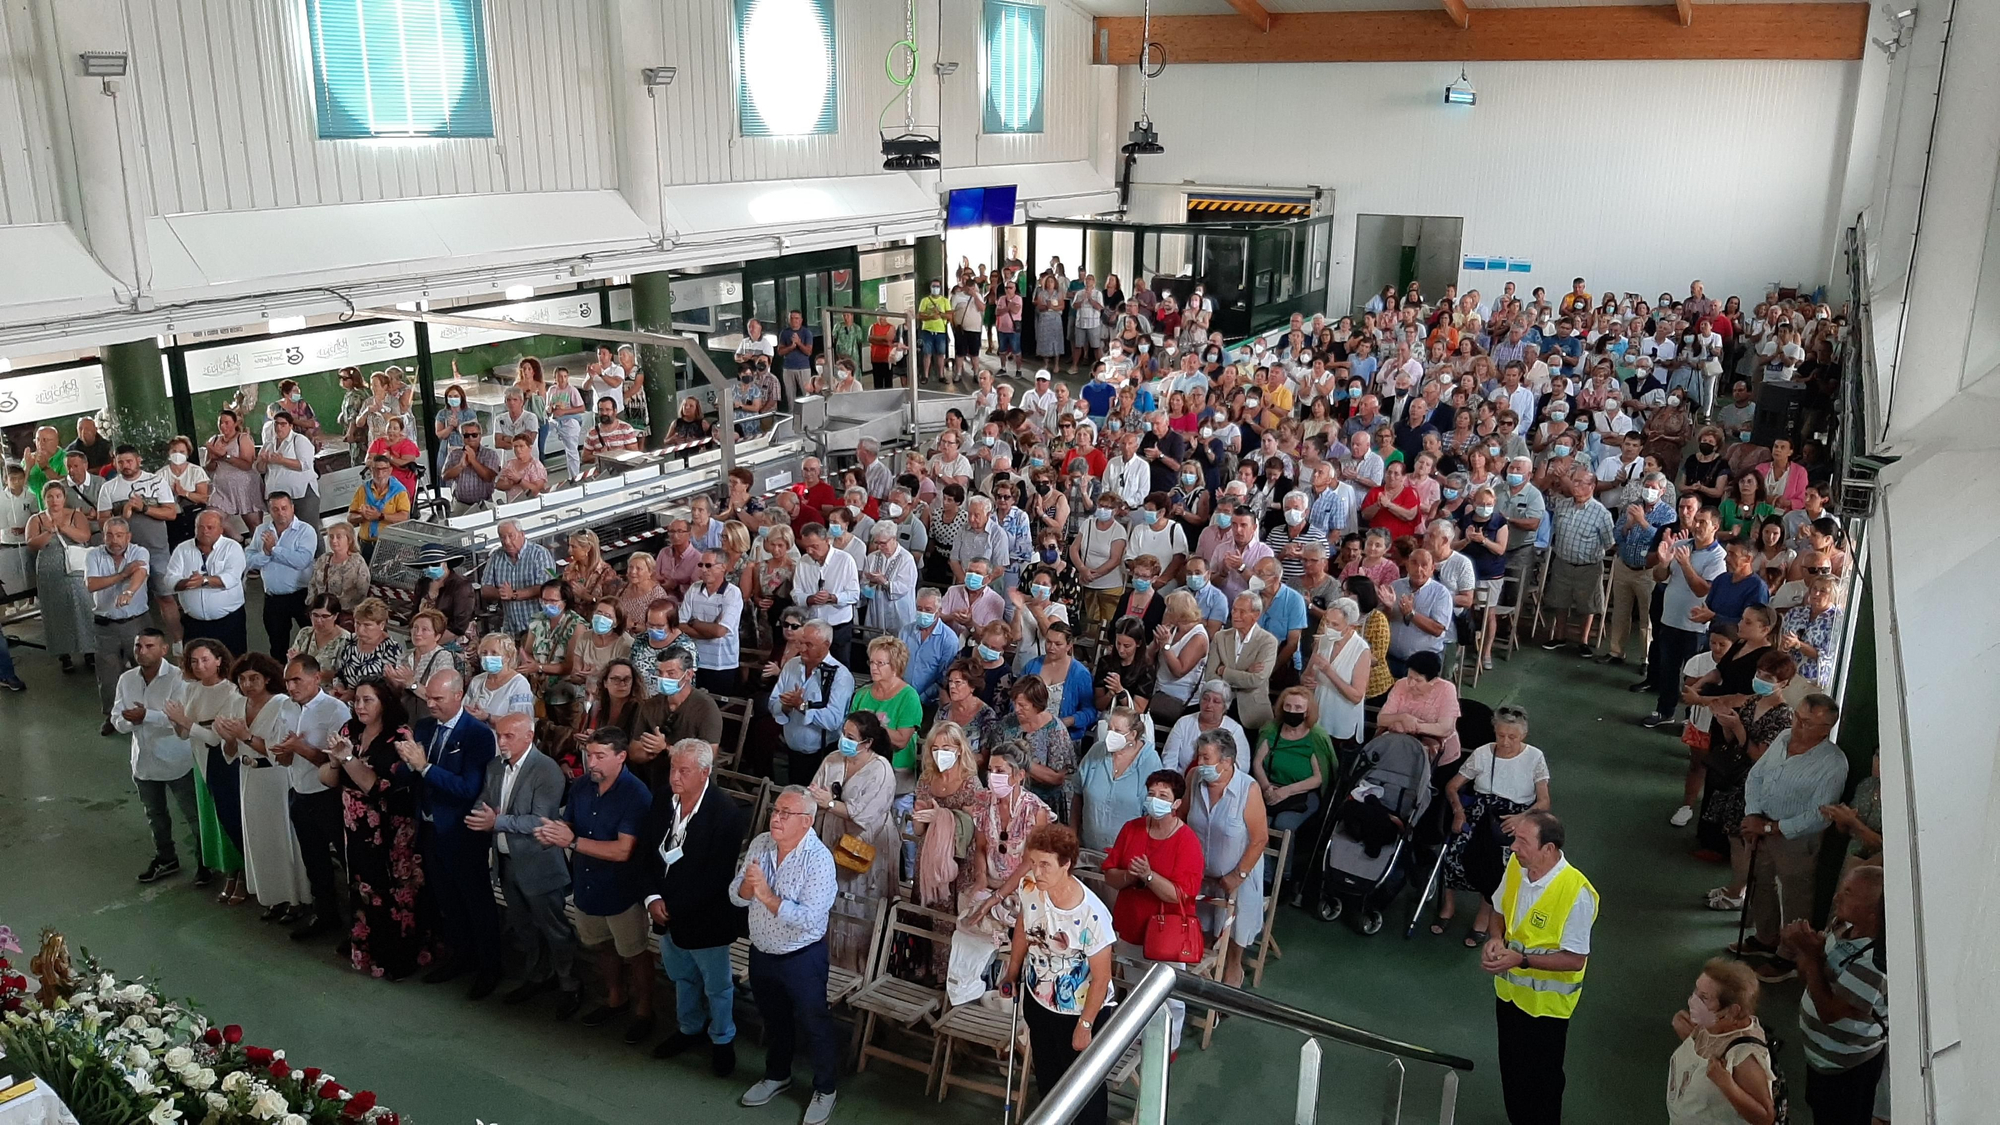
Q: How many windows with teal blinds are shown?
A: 3